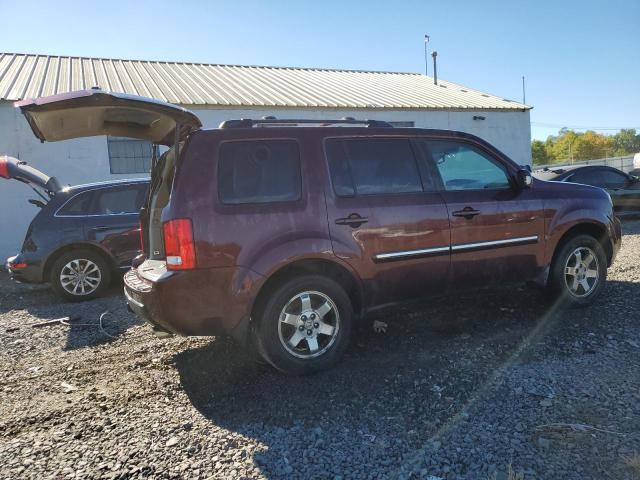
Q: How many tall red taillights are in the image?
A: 1